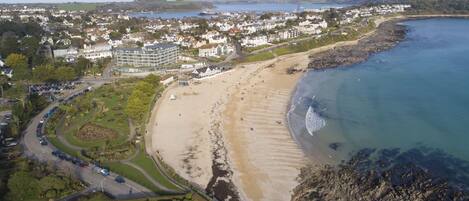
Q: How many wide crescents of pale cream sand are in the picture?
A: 1